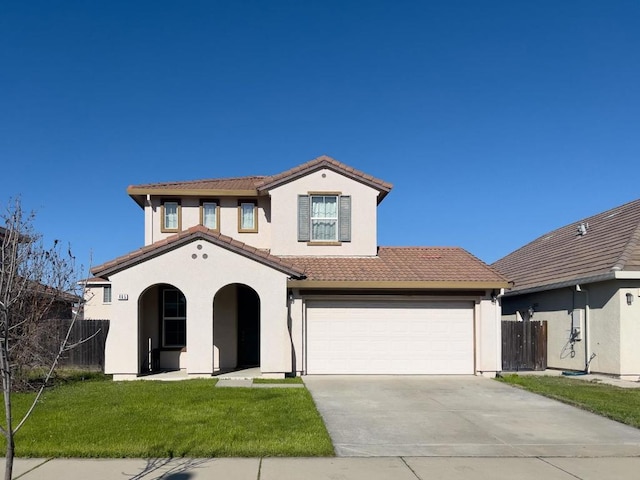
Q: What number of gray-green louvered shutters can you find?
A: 2